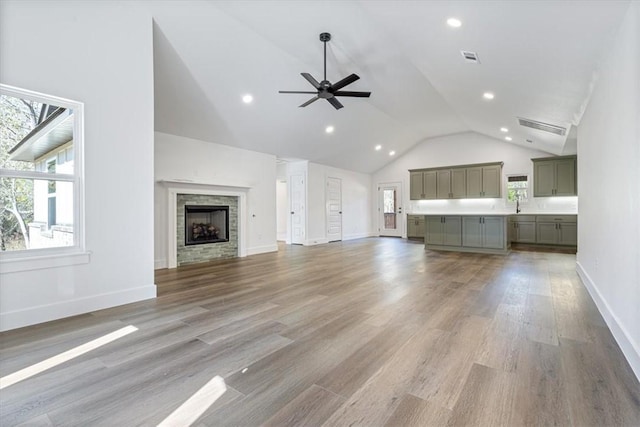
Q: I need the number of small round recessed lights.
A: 8